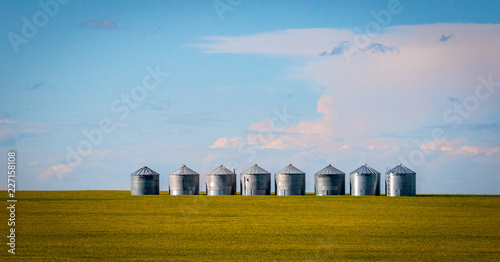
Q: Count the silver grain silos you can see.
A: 8